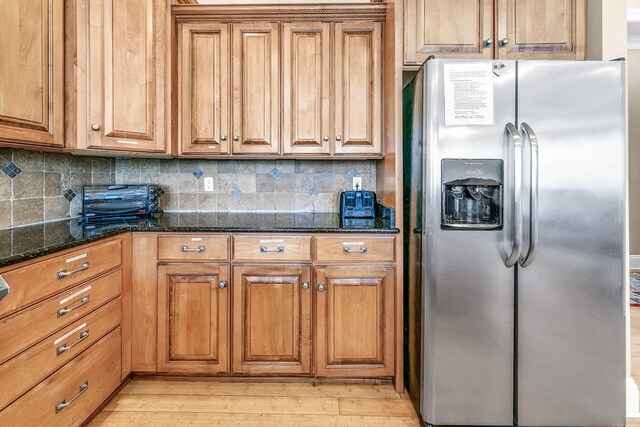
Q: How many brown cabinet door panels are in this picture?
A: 11